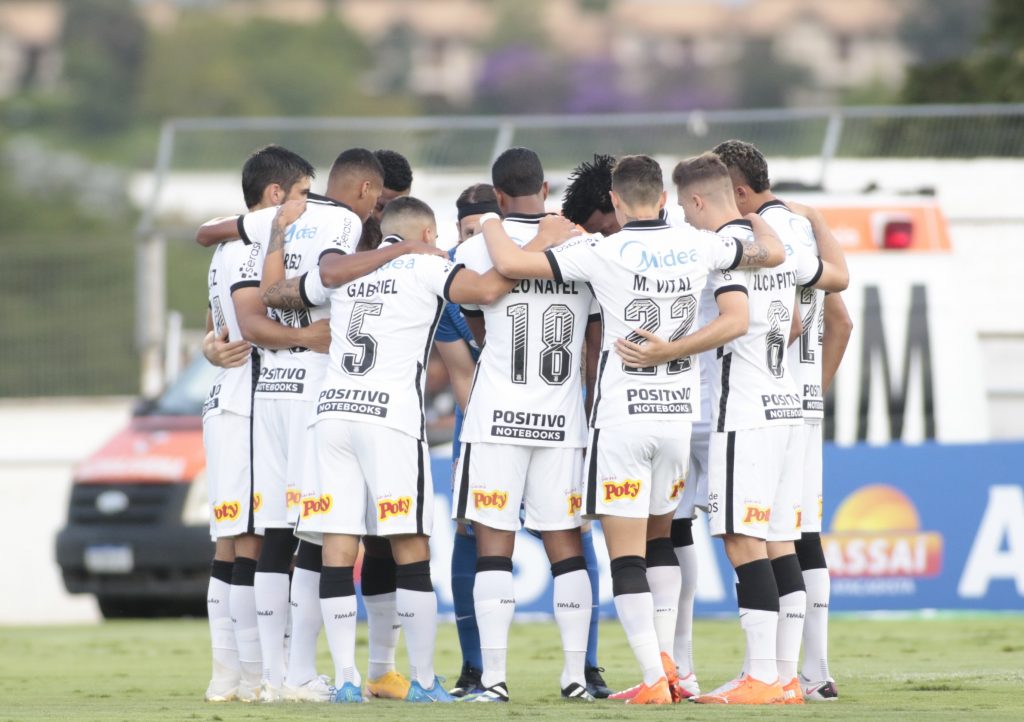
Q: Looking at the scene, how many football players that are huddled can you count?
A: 11